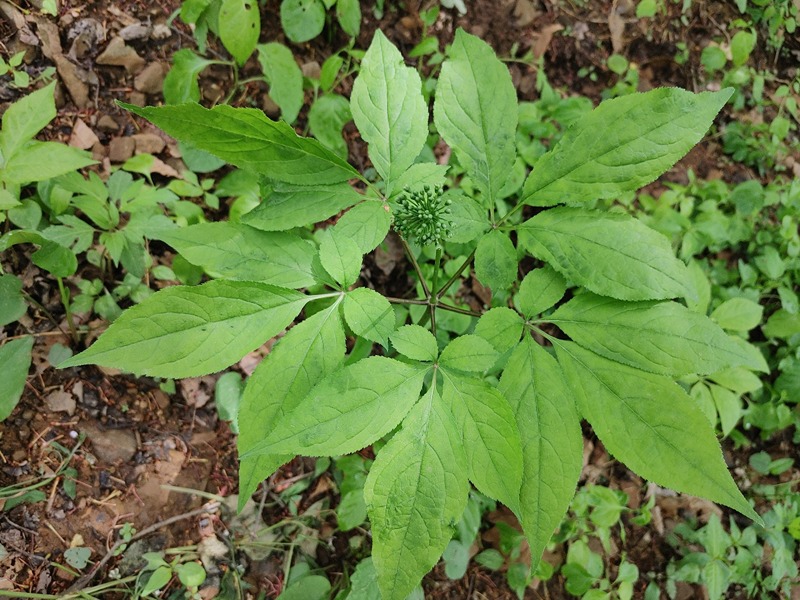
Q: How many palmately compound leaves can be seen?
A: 5